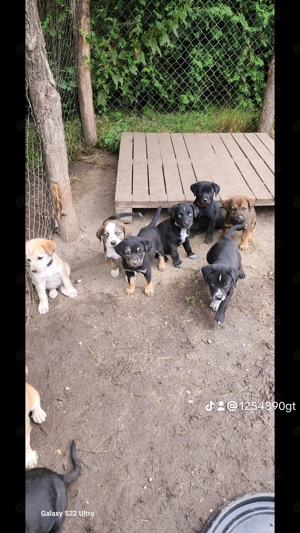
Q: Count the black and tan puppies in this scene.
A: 1